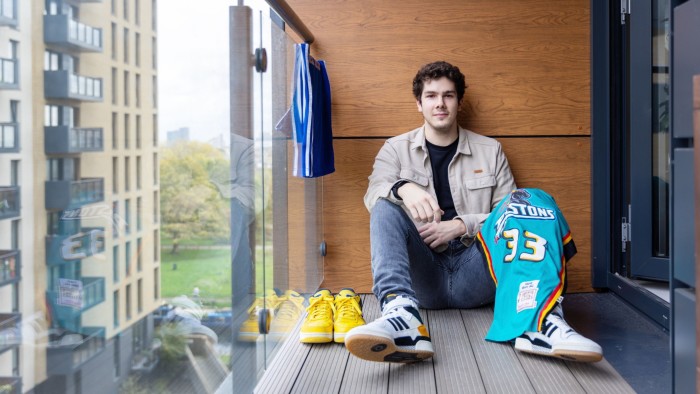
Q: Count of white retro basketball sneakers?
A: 2